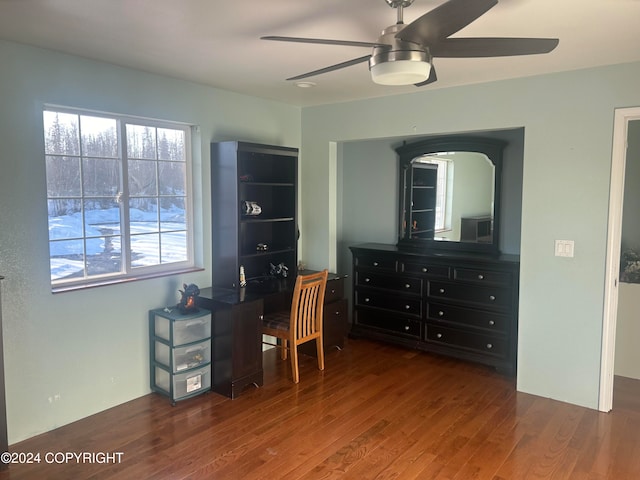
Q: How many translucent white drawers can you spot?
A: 3